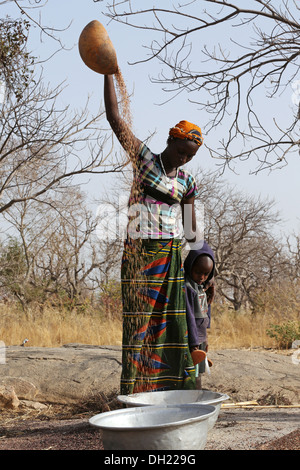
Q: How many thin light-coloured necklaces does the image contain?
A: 1